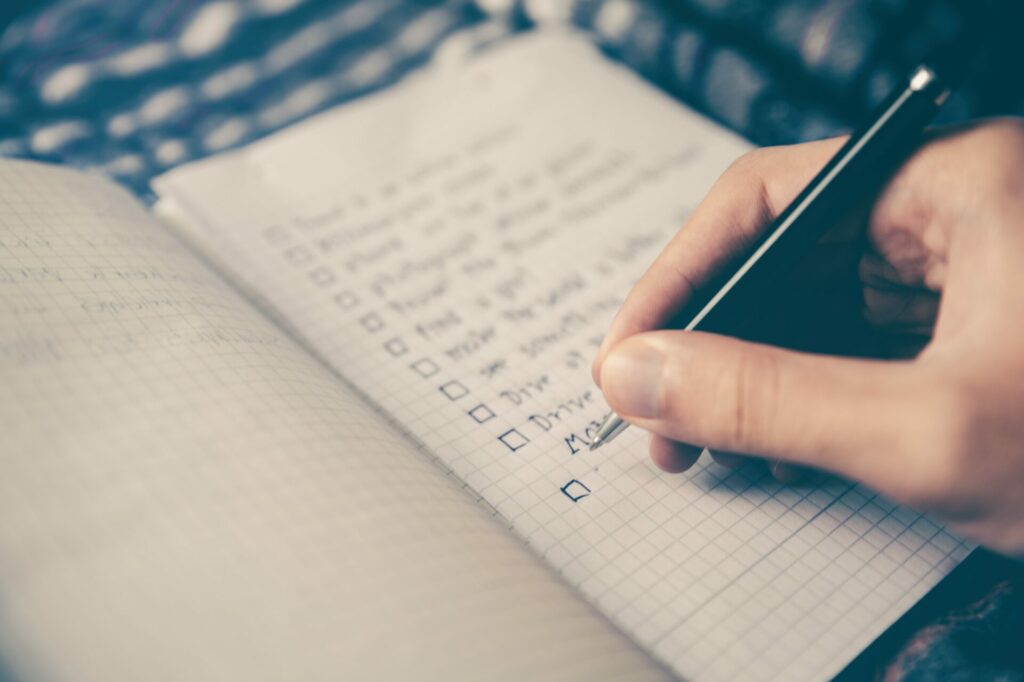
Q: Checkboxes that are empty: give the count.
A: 11